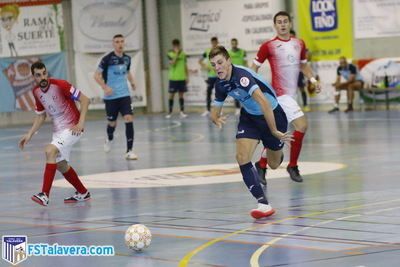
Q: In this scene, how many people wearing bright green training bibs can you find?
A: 3